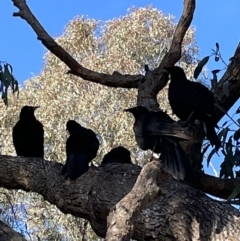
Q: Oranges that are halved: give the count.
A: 0